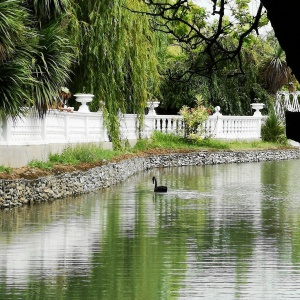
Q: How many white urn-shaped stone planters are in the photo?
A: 3